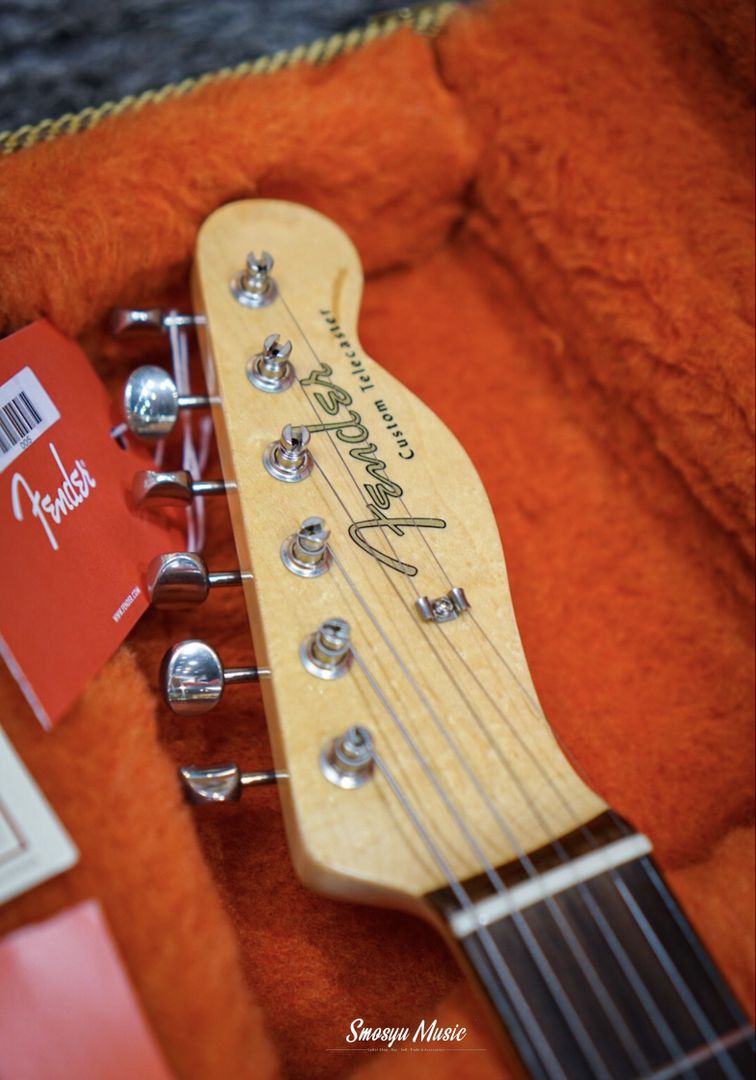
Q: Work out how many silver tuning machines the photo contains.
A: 6